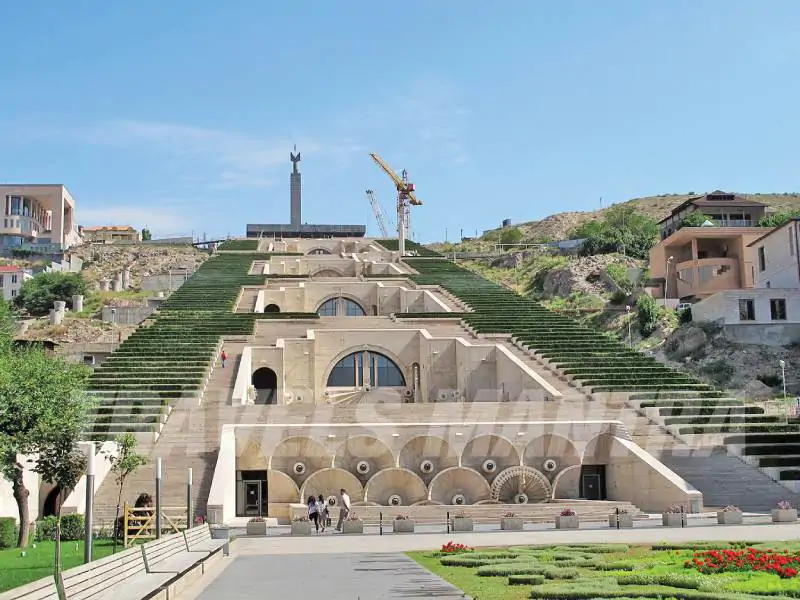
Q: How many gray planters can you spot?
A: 11